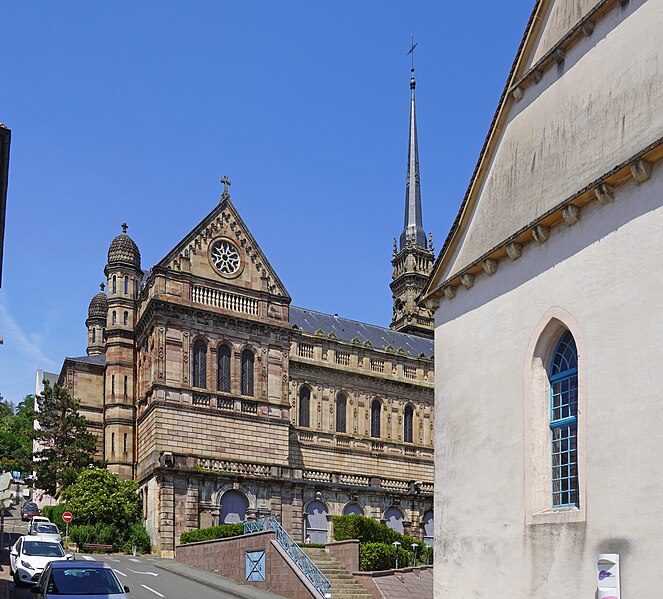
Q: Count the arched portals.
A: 5